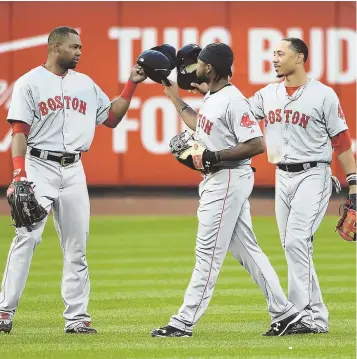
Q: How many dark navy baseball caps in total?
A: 3